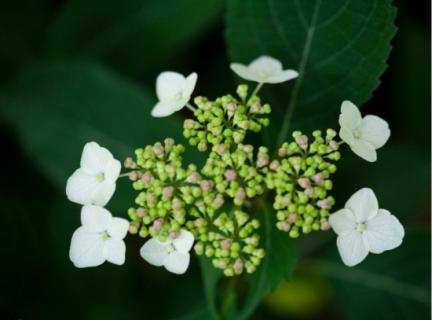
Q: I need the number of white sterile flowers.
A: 7